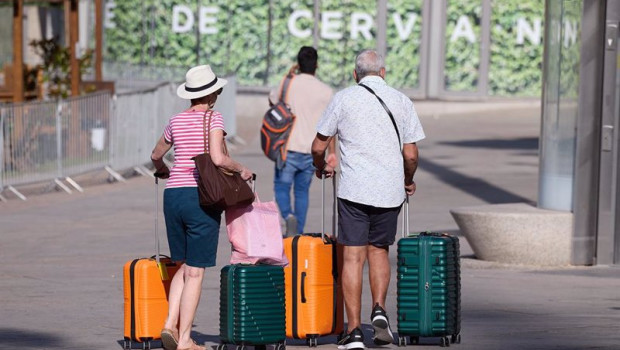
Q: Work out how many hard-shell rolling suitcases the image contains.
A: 4